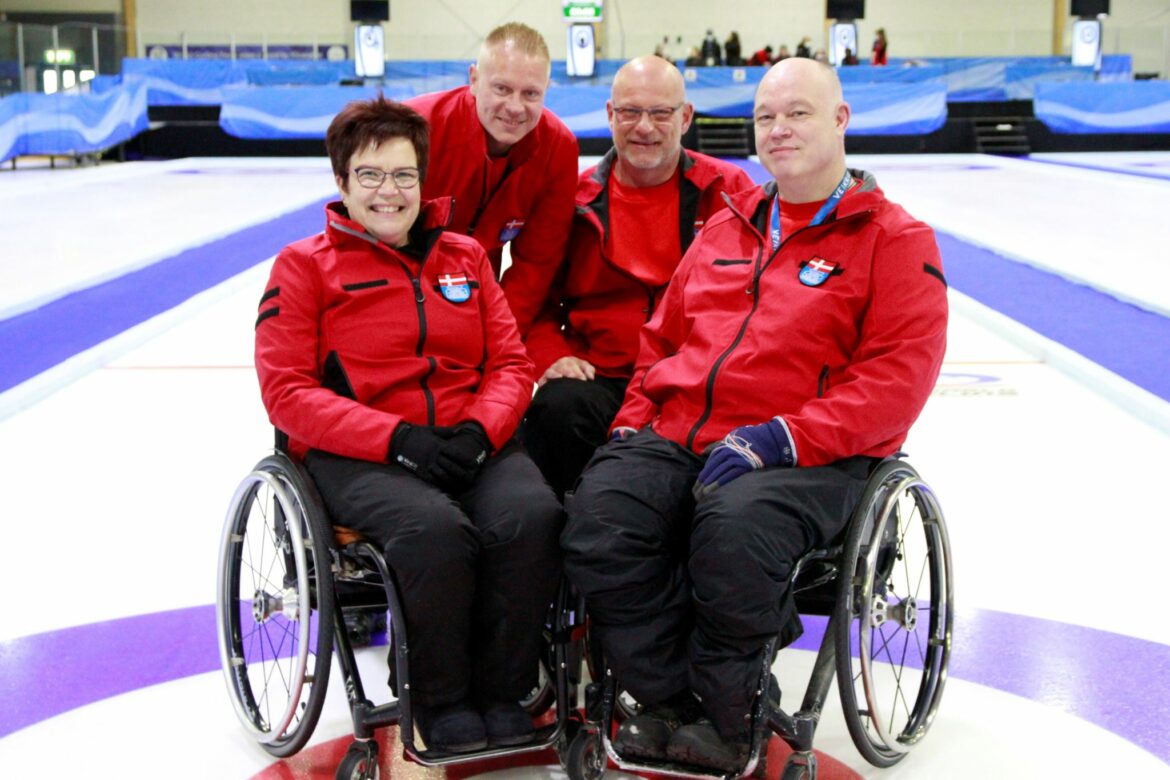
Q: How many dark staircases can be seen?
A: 2